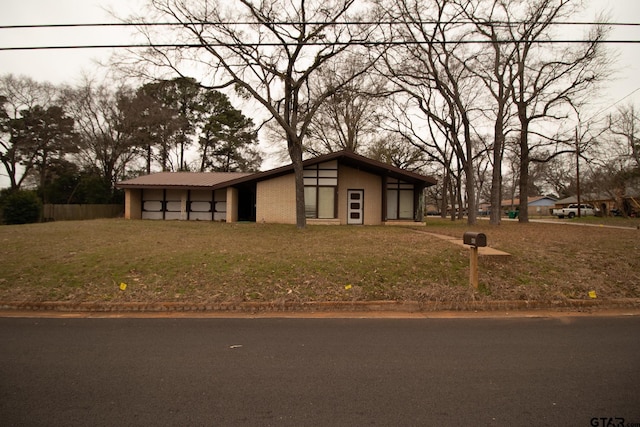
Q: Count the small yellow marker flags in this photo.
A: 3